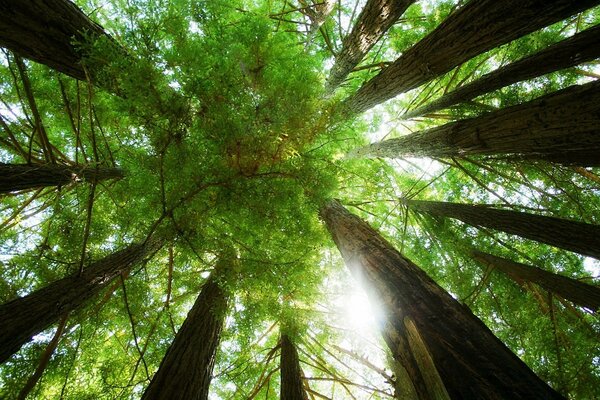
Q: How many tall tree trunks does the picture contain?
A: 12